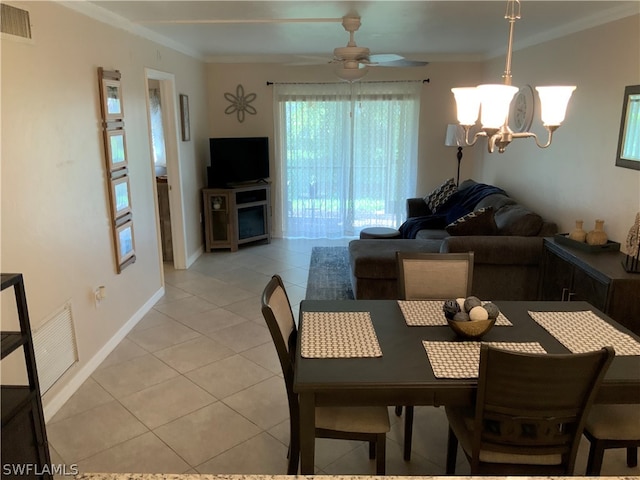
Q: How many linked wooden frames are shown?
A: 4